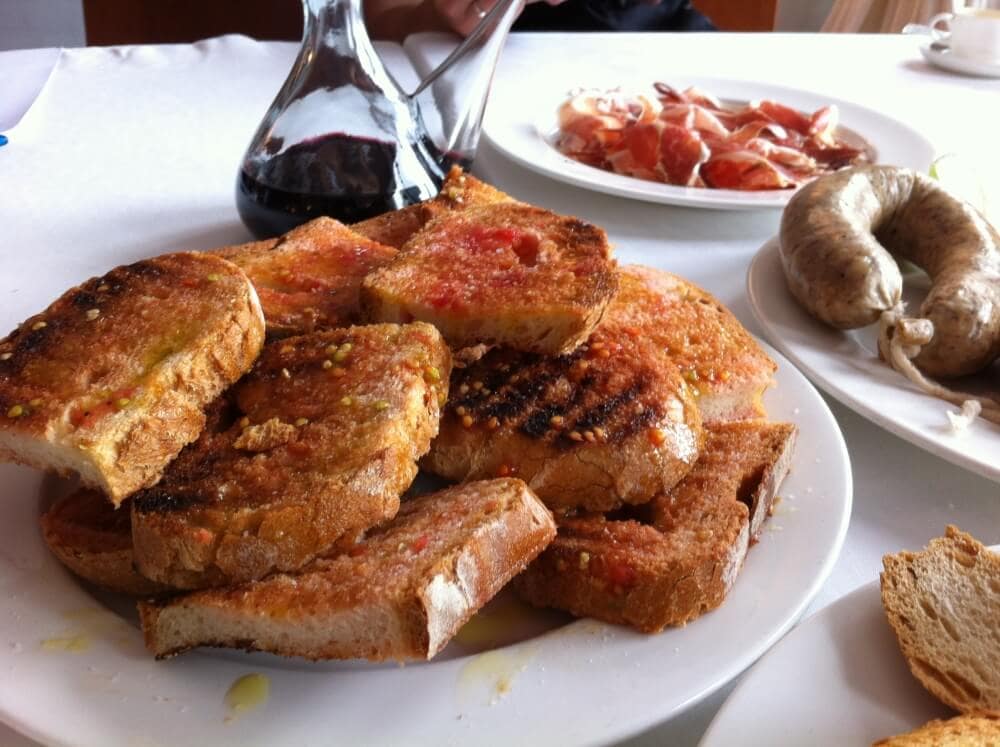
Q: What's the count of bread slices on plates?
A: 12